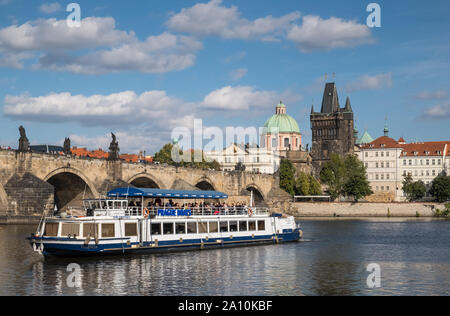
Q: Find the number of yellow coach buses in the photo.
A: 0